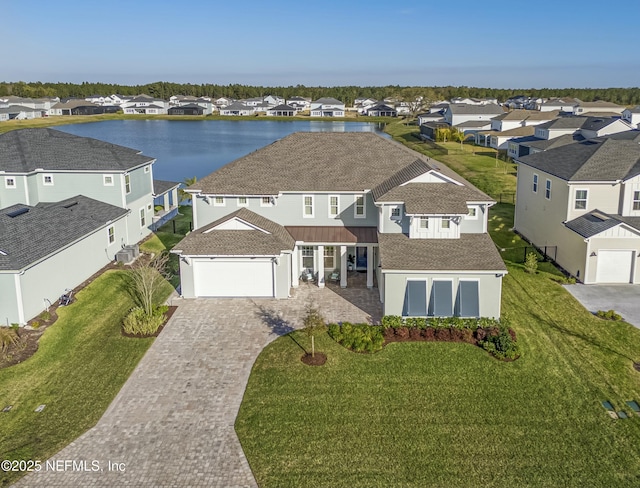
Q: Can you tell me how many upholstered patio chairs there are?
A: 2